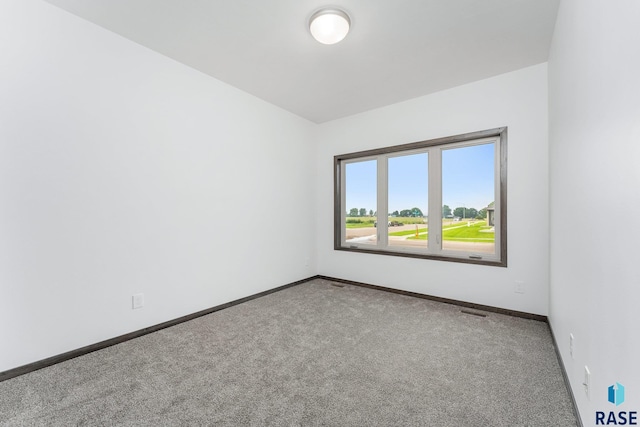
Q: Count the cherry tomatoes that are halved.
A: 0